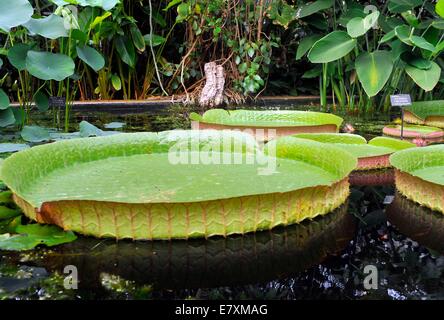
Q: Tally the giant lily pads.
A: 6